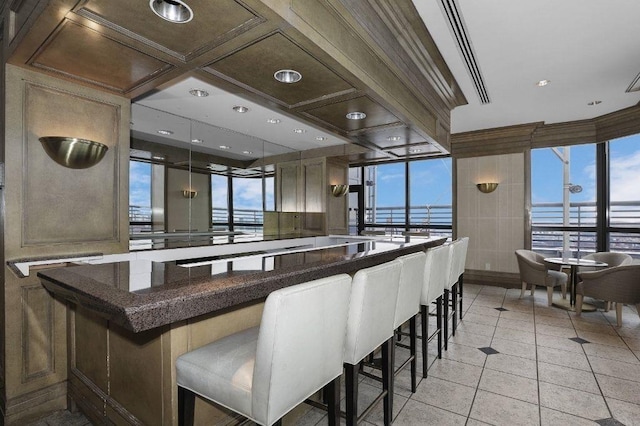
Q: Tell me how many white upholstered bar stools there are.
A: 6